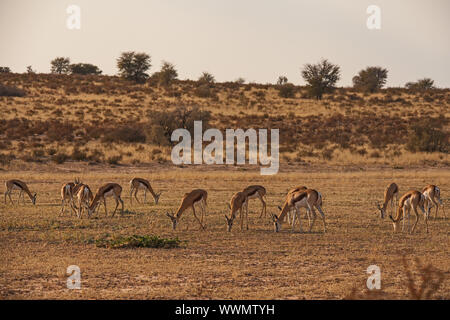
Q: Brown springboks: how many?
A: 13